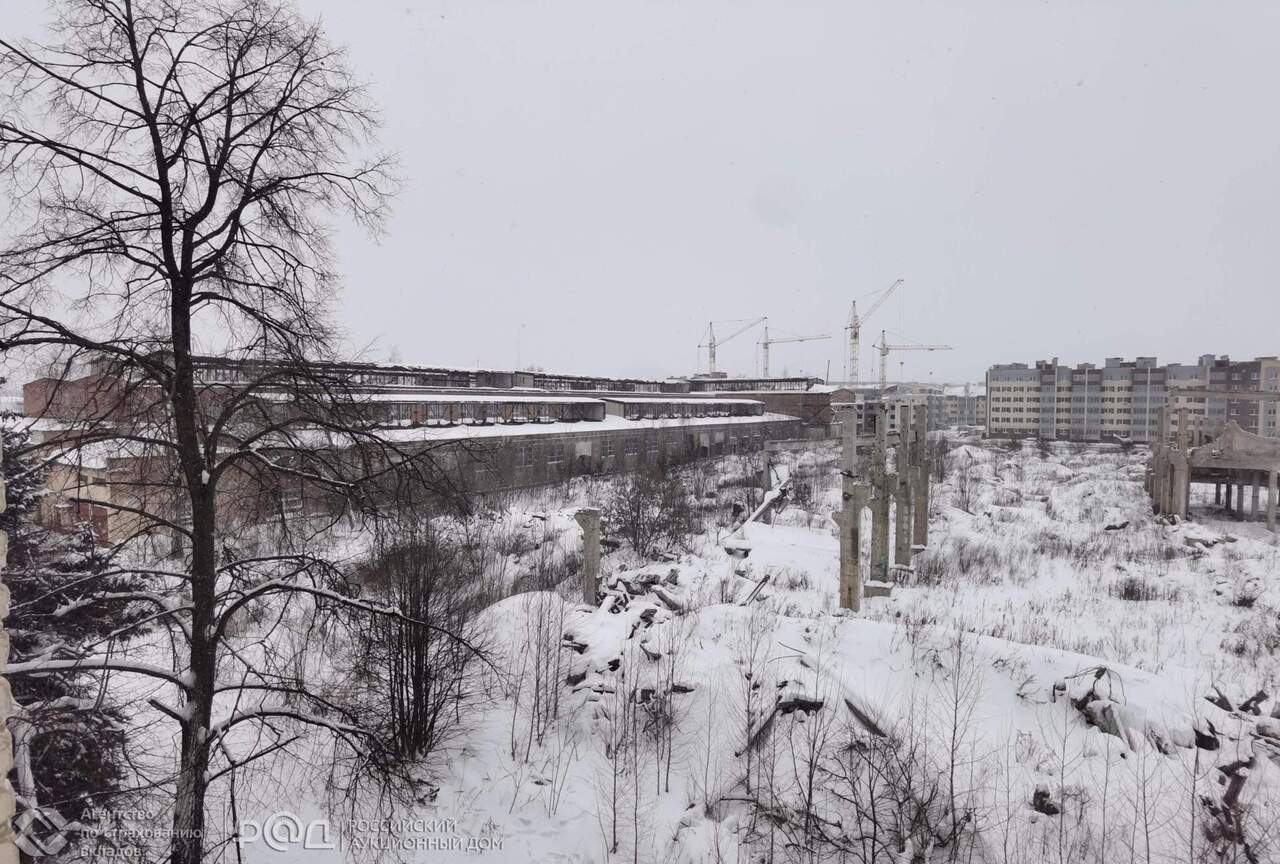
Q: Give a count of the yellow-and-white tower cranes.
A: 4